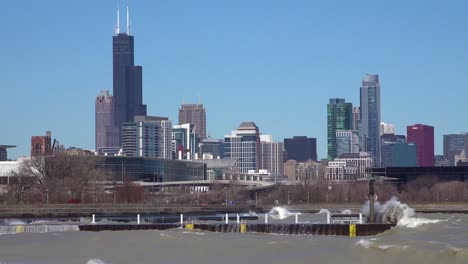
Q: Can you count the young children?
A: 0